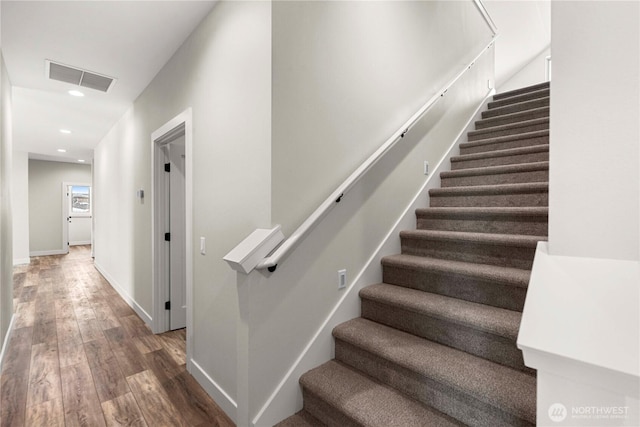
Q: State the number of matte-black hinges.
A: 3